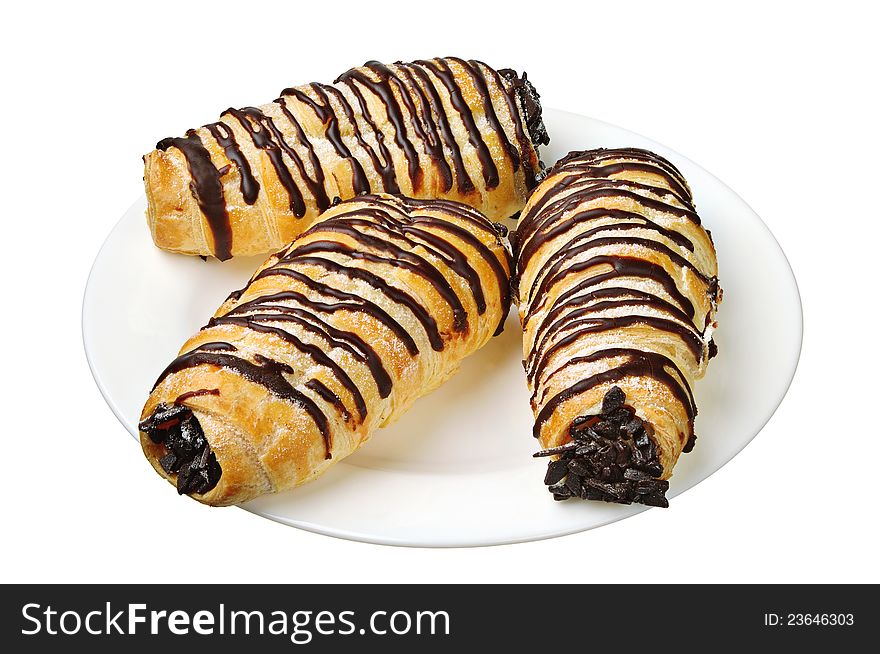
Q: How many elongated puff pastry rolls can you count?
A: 3